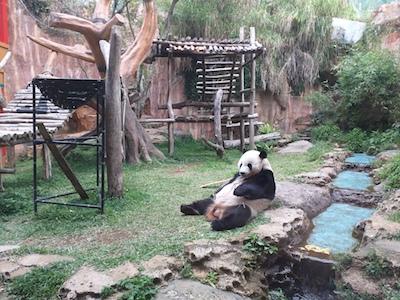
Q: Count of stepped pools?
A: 3